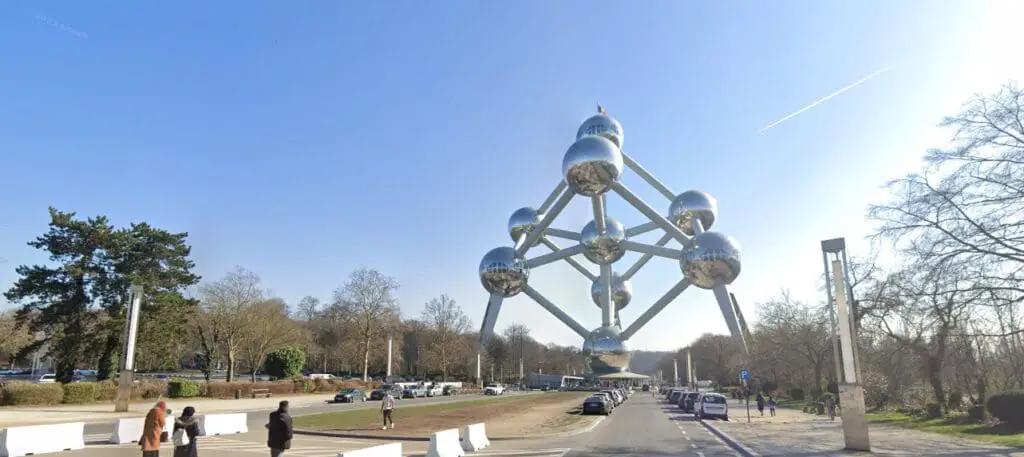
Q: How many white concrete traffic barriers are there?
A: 6